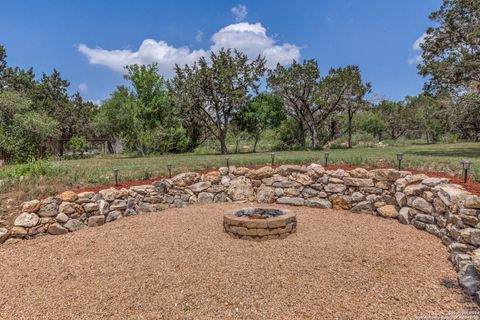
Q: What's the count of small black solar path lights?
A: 7